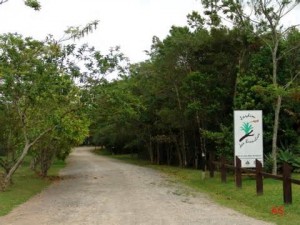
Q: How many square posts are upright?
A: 5